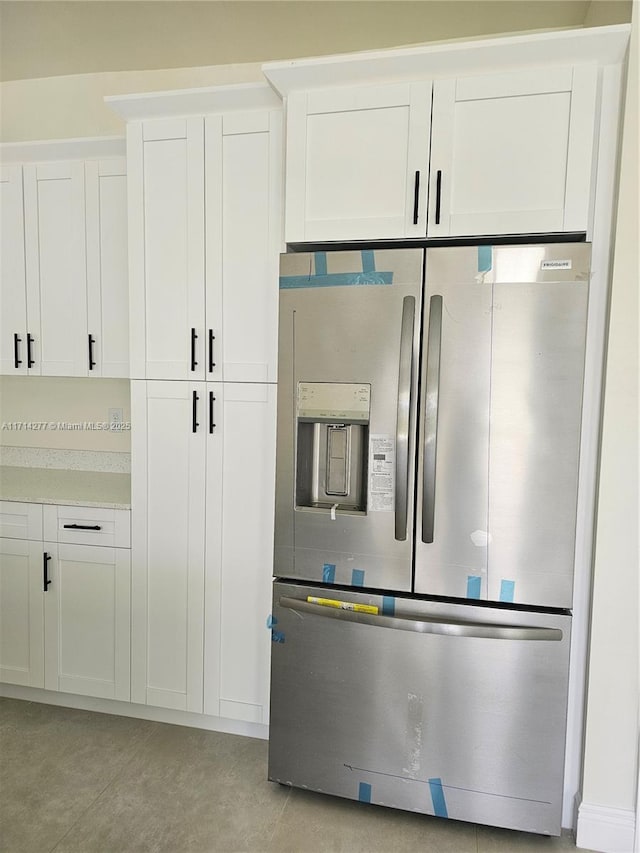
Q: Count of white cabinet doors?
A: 11